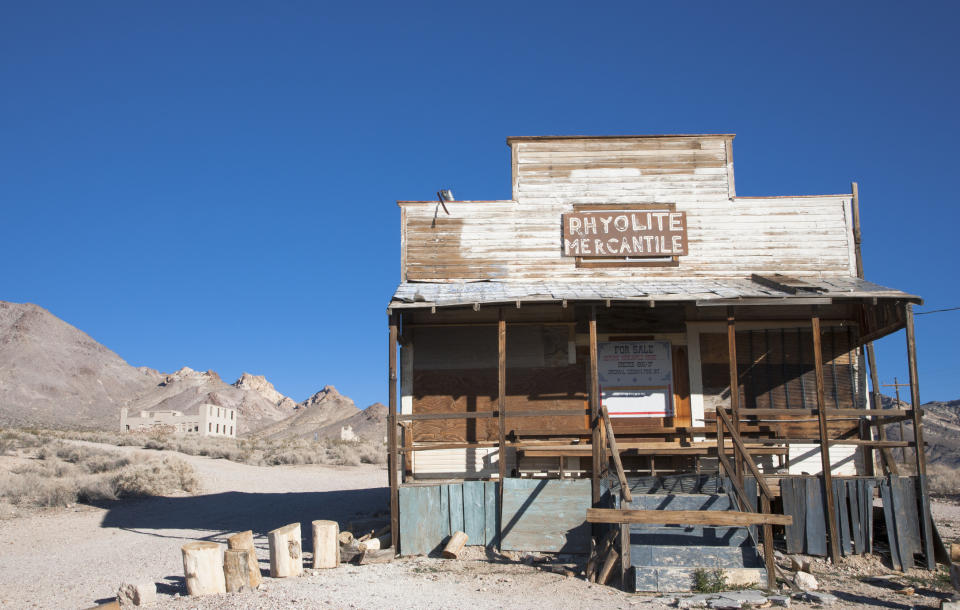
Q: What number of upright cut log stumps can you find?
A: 5